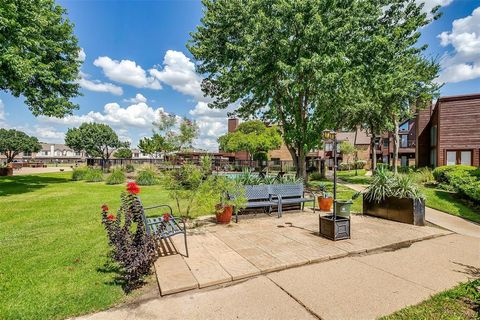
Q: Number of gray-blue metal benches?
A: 3